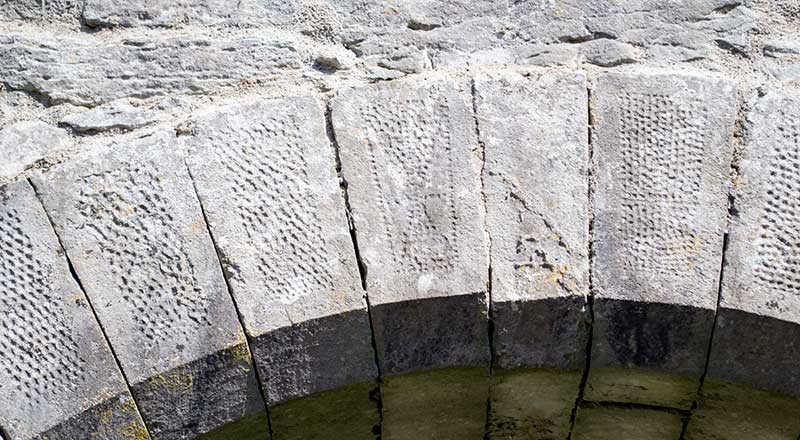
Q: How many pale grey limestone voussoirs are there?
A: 7